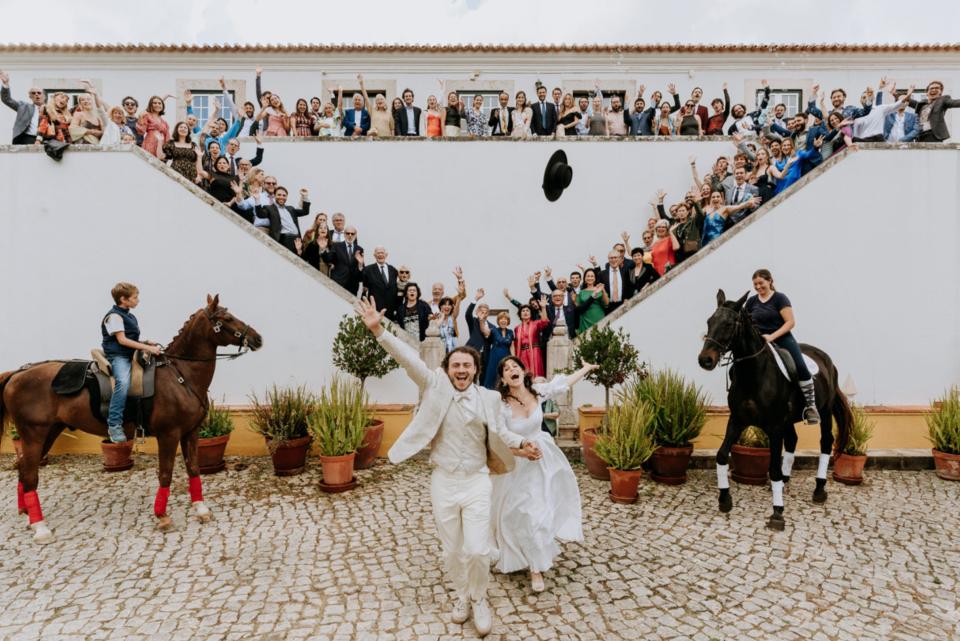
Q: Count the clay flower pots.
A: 12